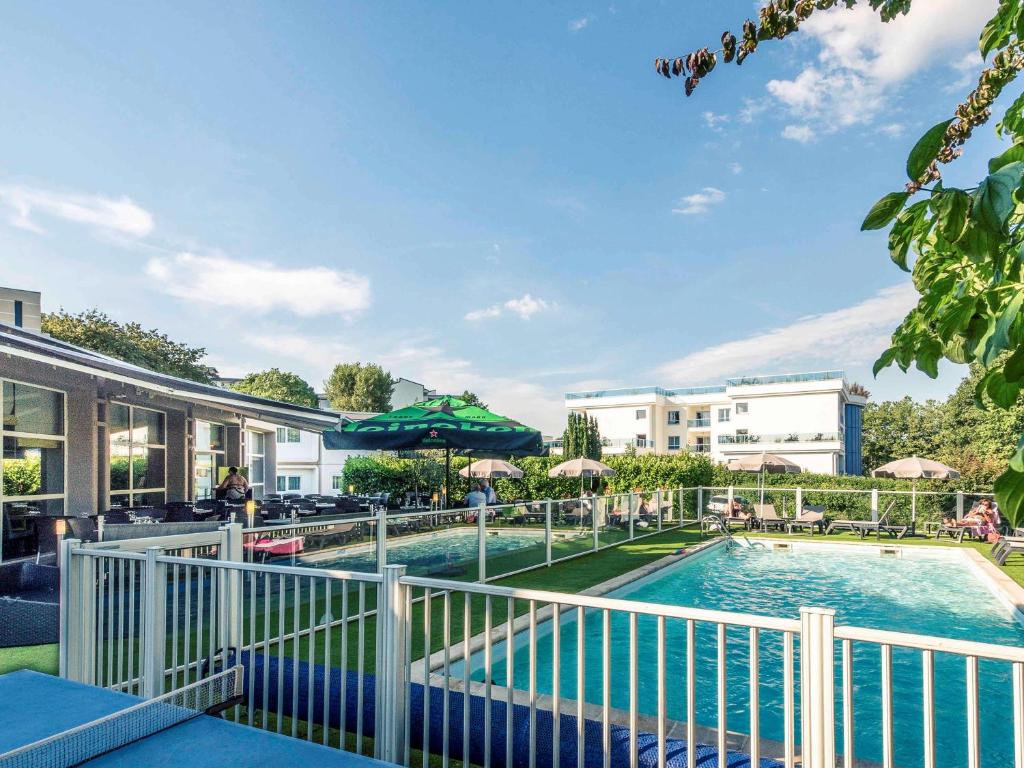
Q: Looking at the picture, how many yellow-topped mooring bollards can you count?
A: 0